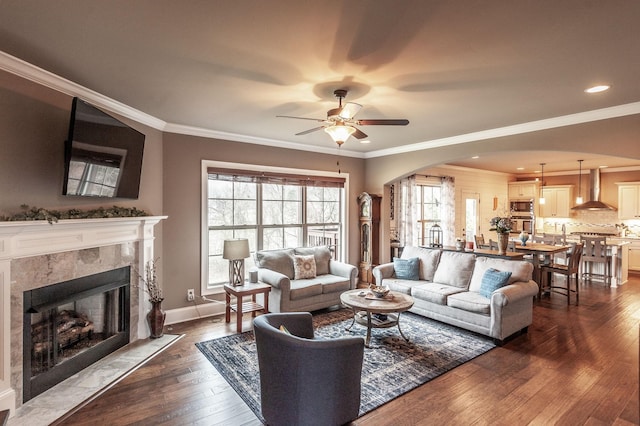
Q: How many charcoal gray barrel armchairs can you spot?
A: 1